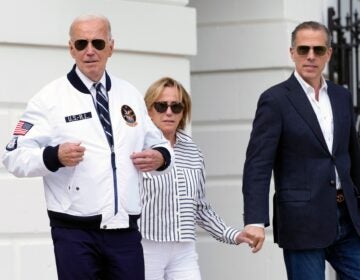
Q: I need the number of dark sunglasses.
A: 3